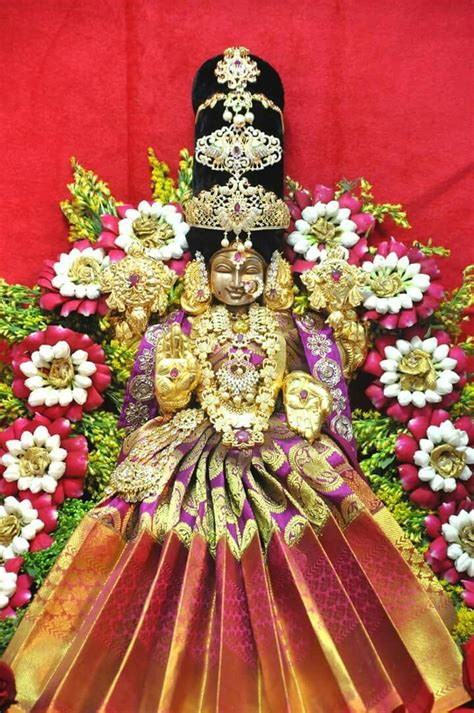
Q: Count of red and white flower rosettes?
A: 11